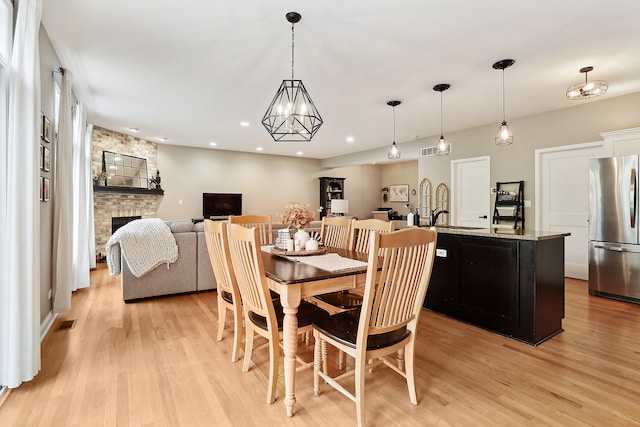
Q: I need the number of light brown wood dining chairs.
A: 6